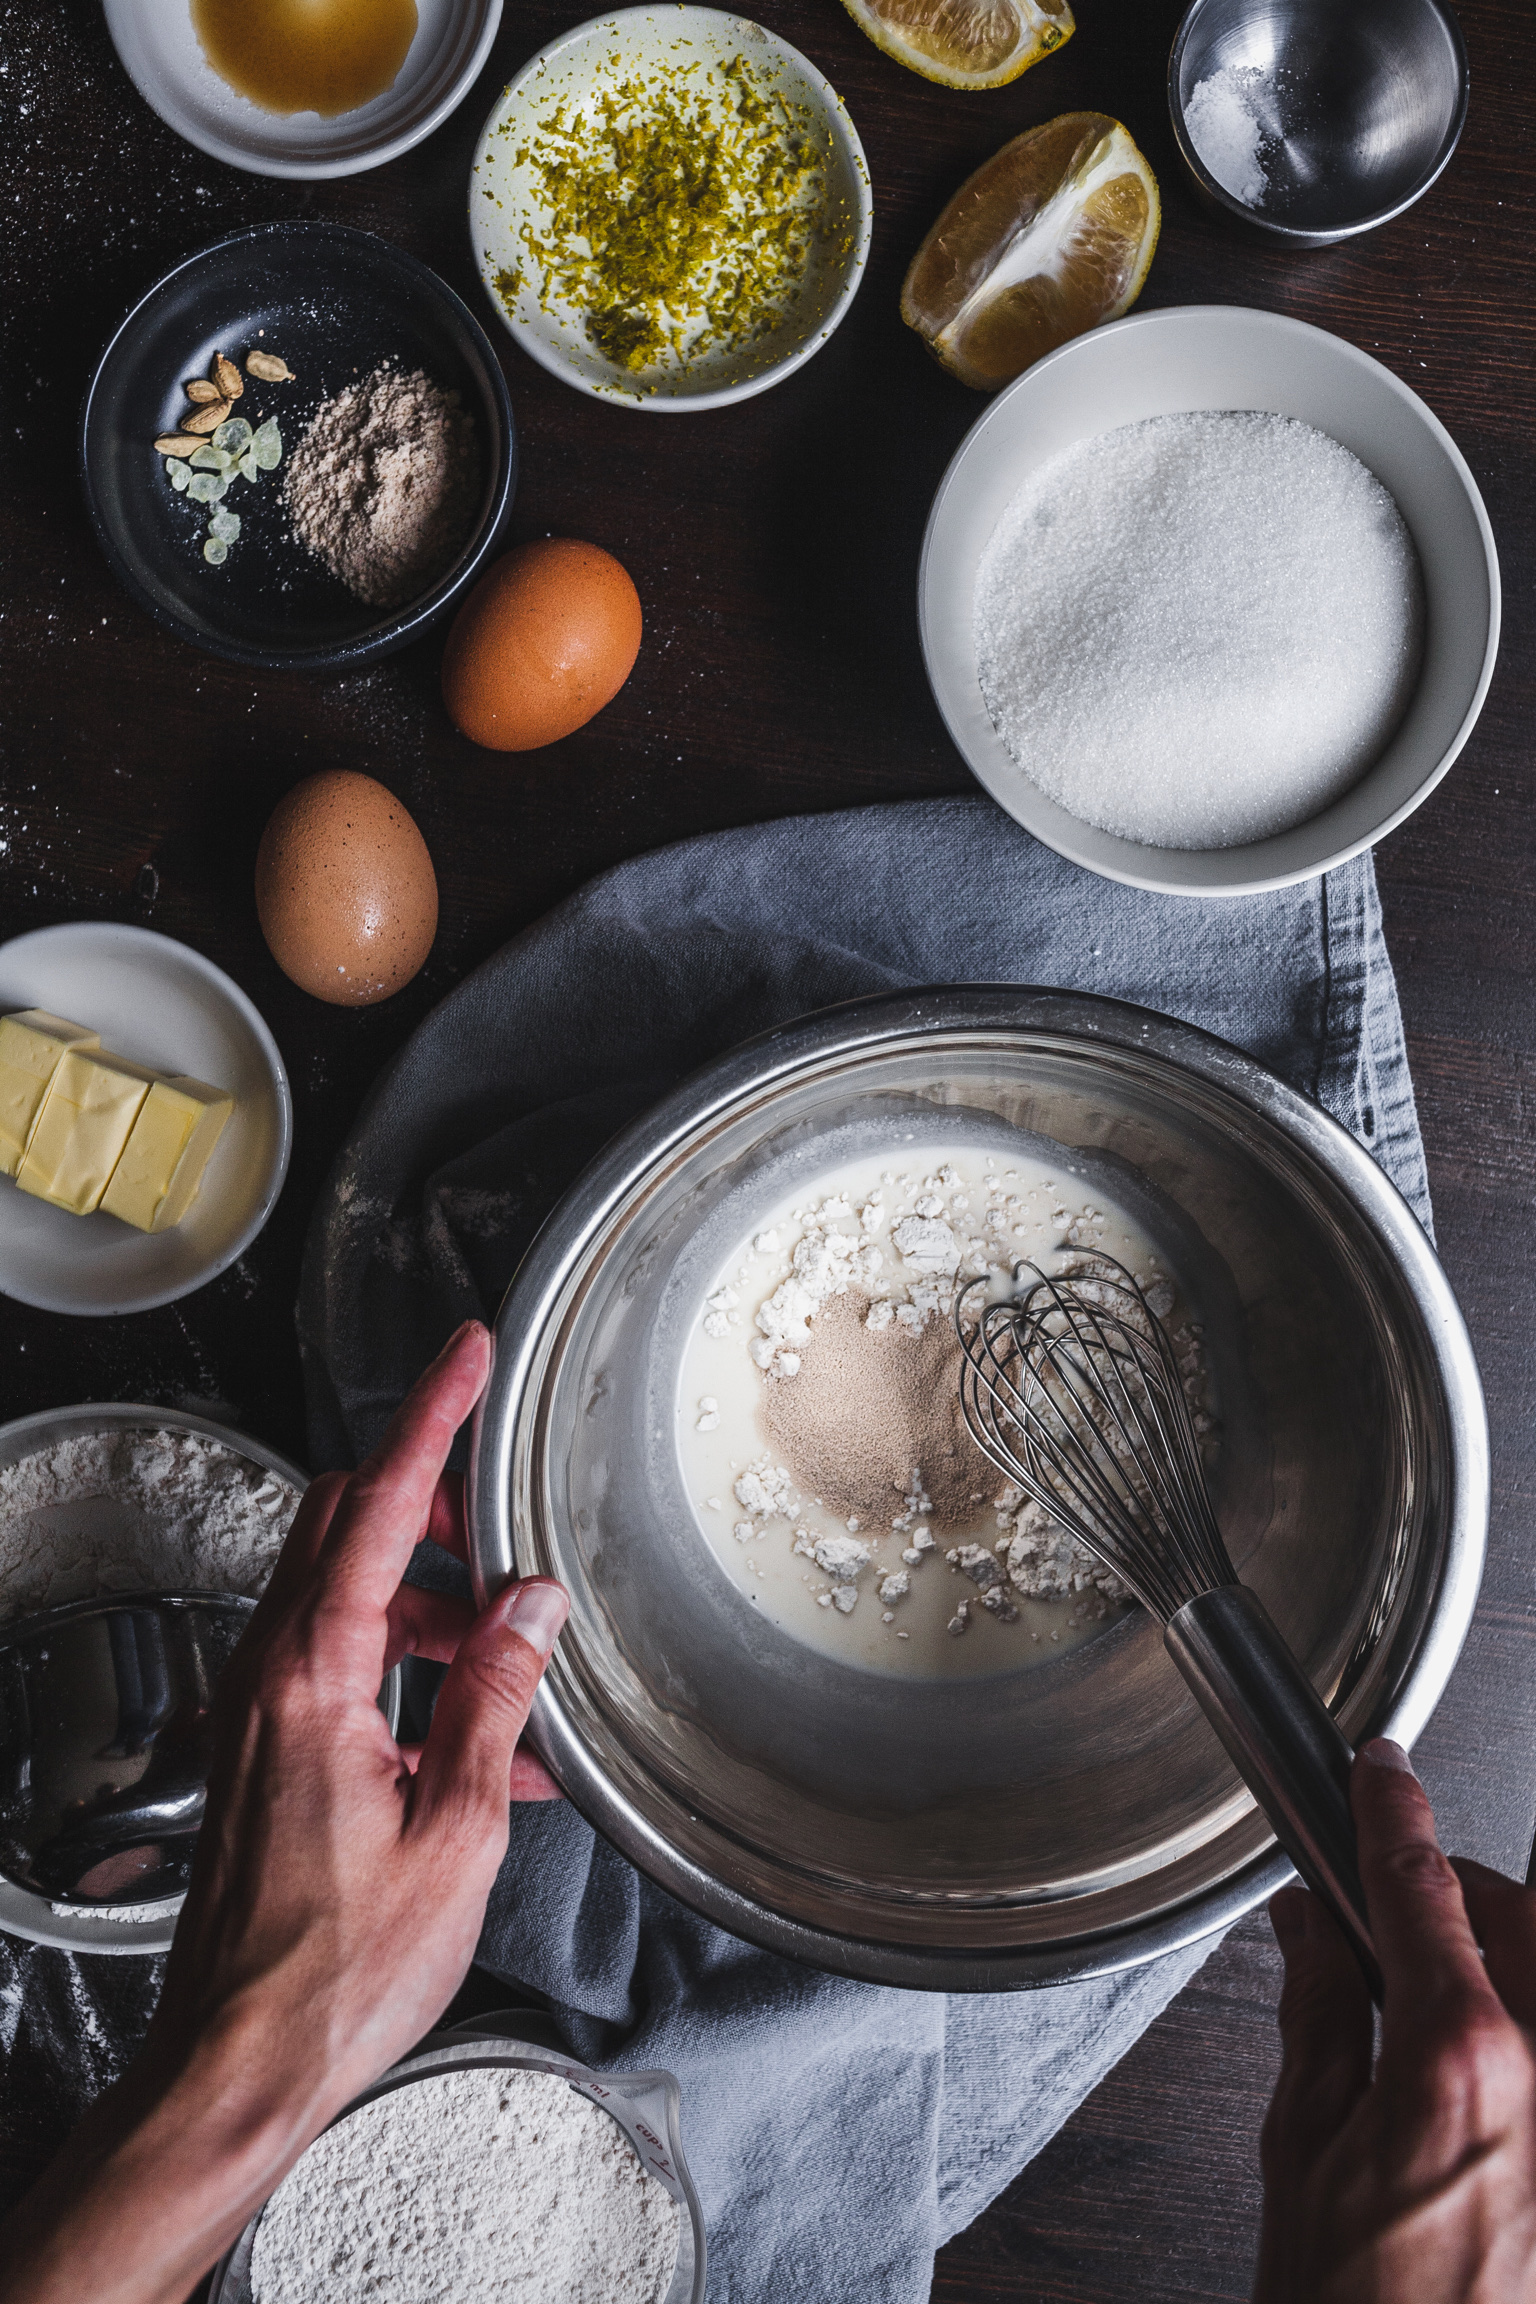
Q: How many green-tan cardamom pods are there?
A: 5